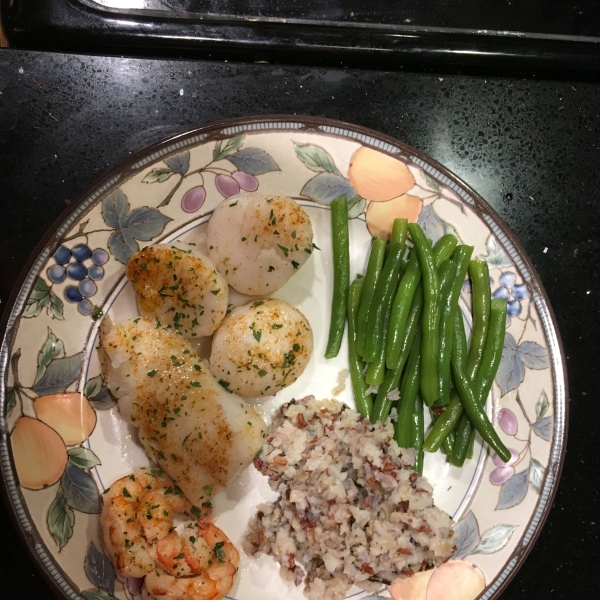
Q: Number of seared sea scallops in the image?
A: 3